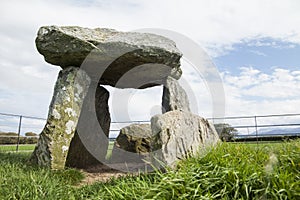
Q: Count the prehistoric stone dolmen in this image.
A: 1